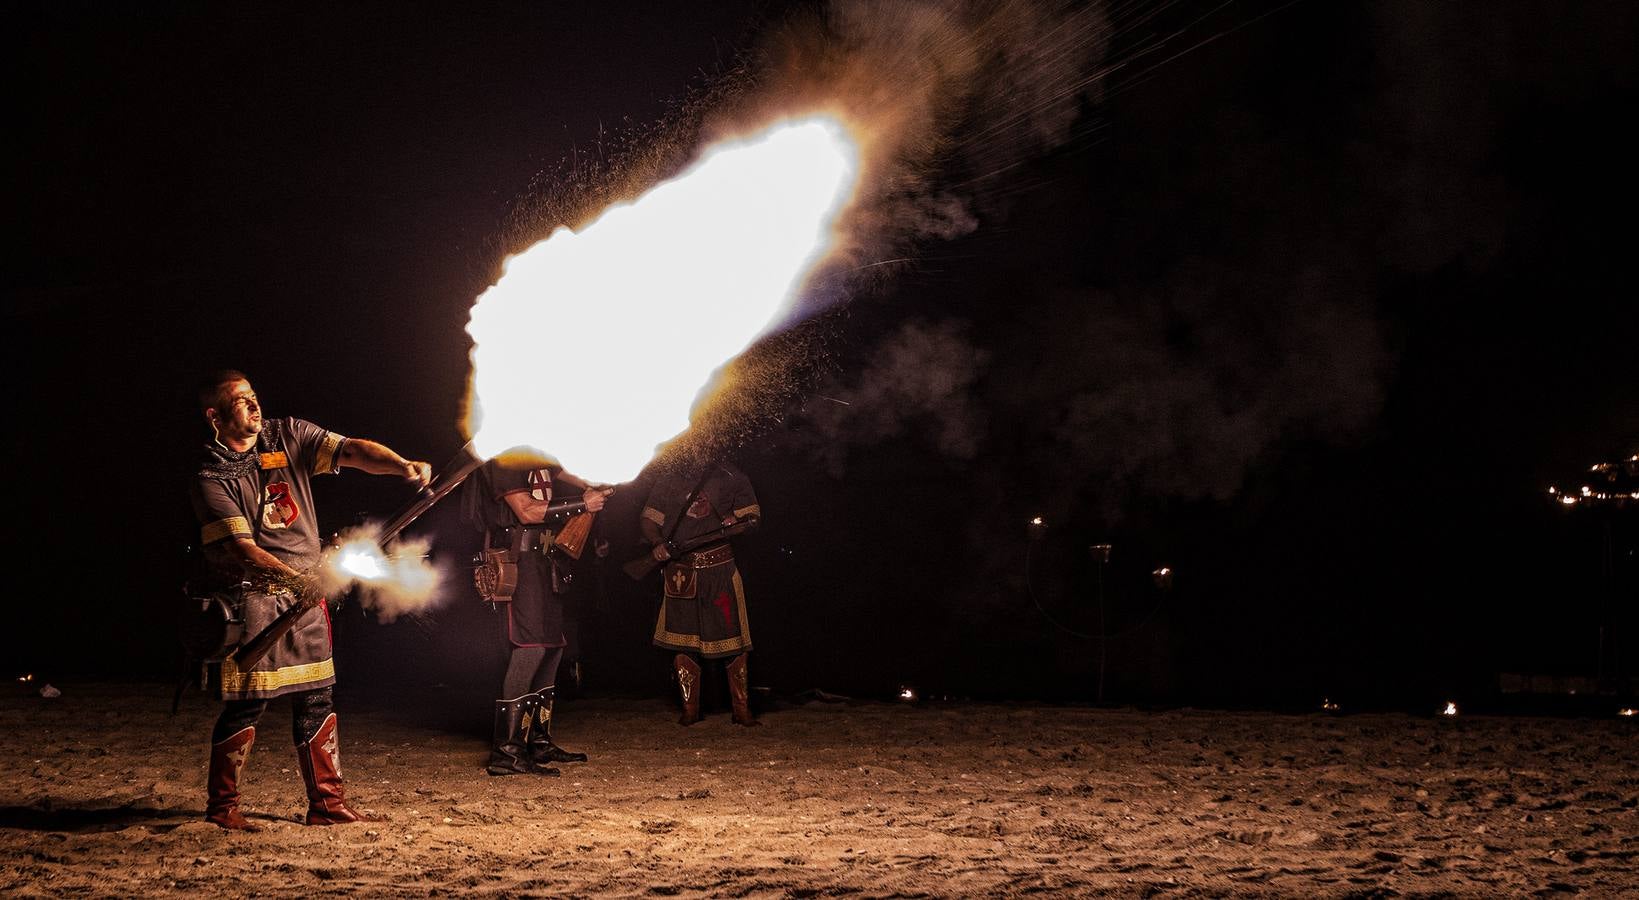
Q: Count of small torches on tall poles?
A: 3